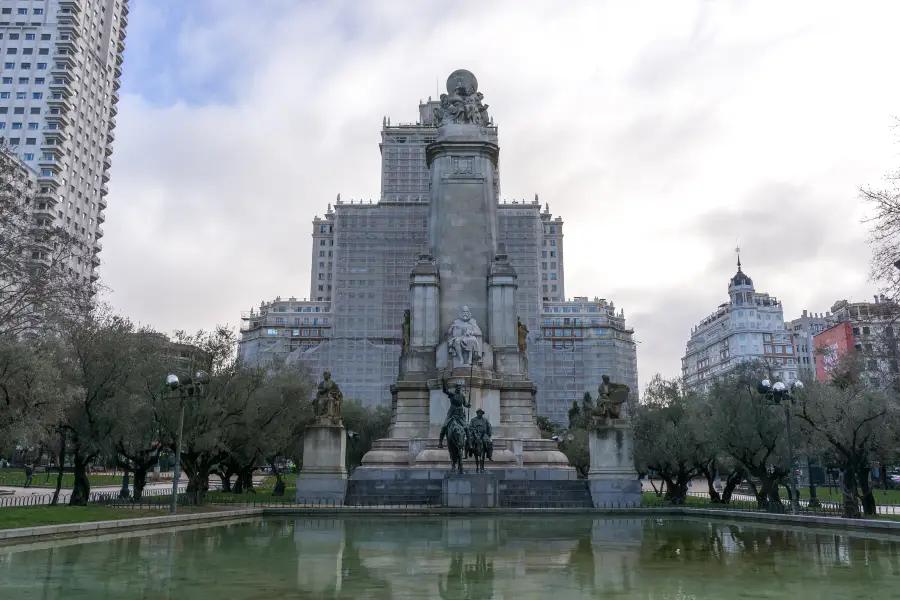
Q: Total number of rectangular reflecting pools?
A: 1